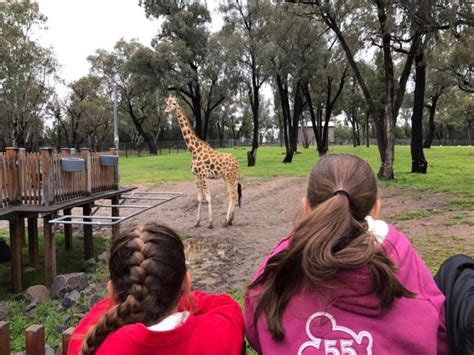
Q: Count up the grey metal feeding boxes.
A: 2